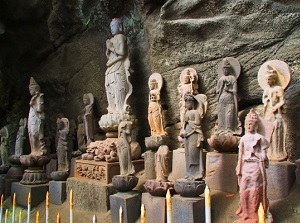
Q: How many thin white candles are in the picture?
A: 15